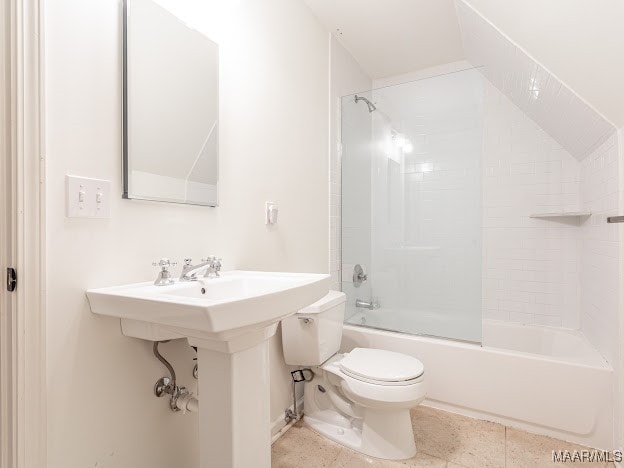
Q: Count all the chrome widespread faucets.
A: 1